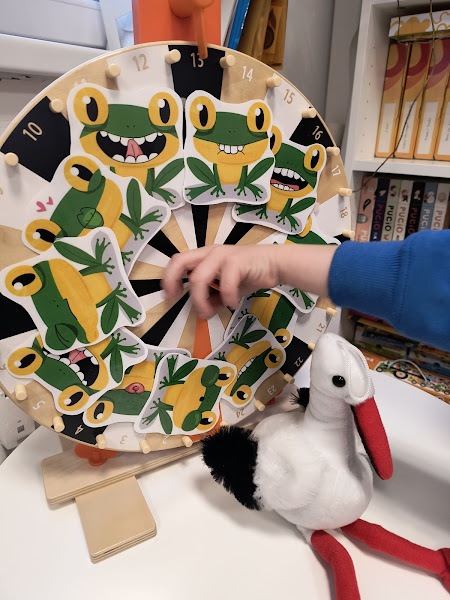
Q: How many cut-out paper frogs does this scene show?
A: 11